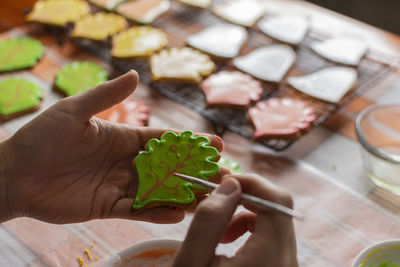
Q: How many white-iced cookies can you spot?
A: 6